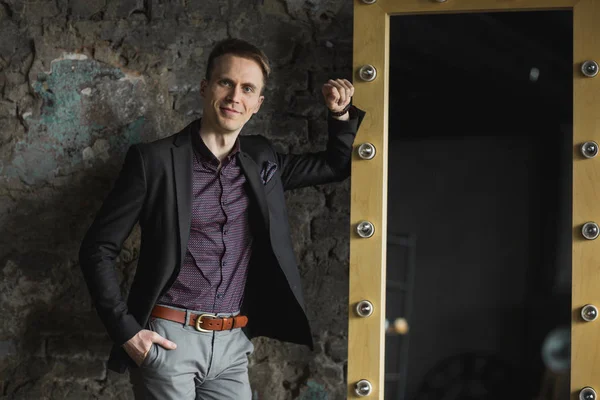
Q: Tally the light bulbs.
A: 12